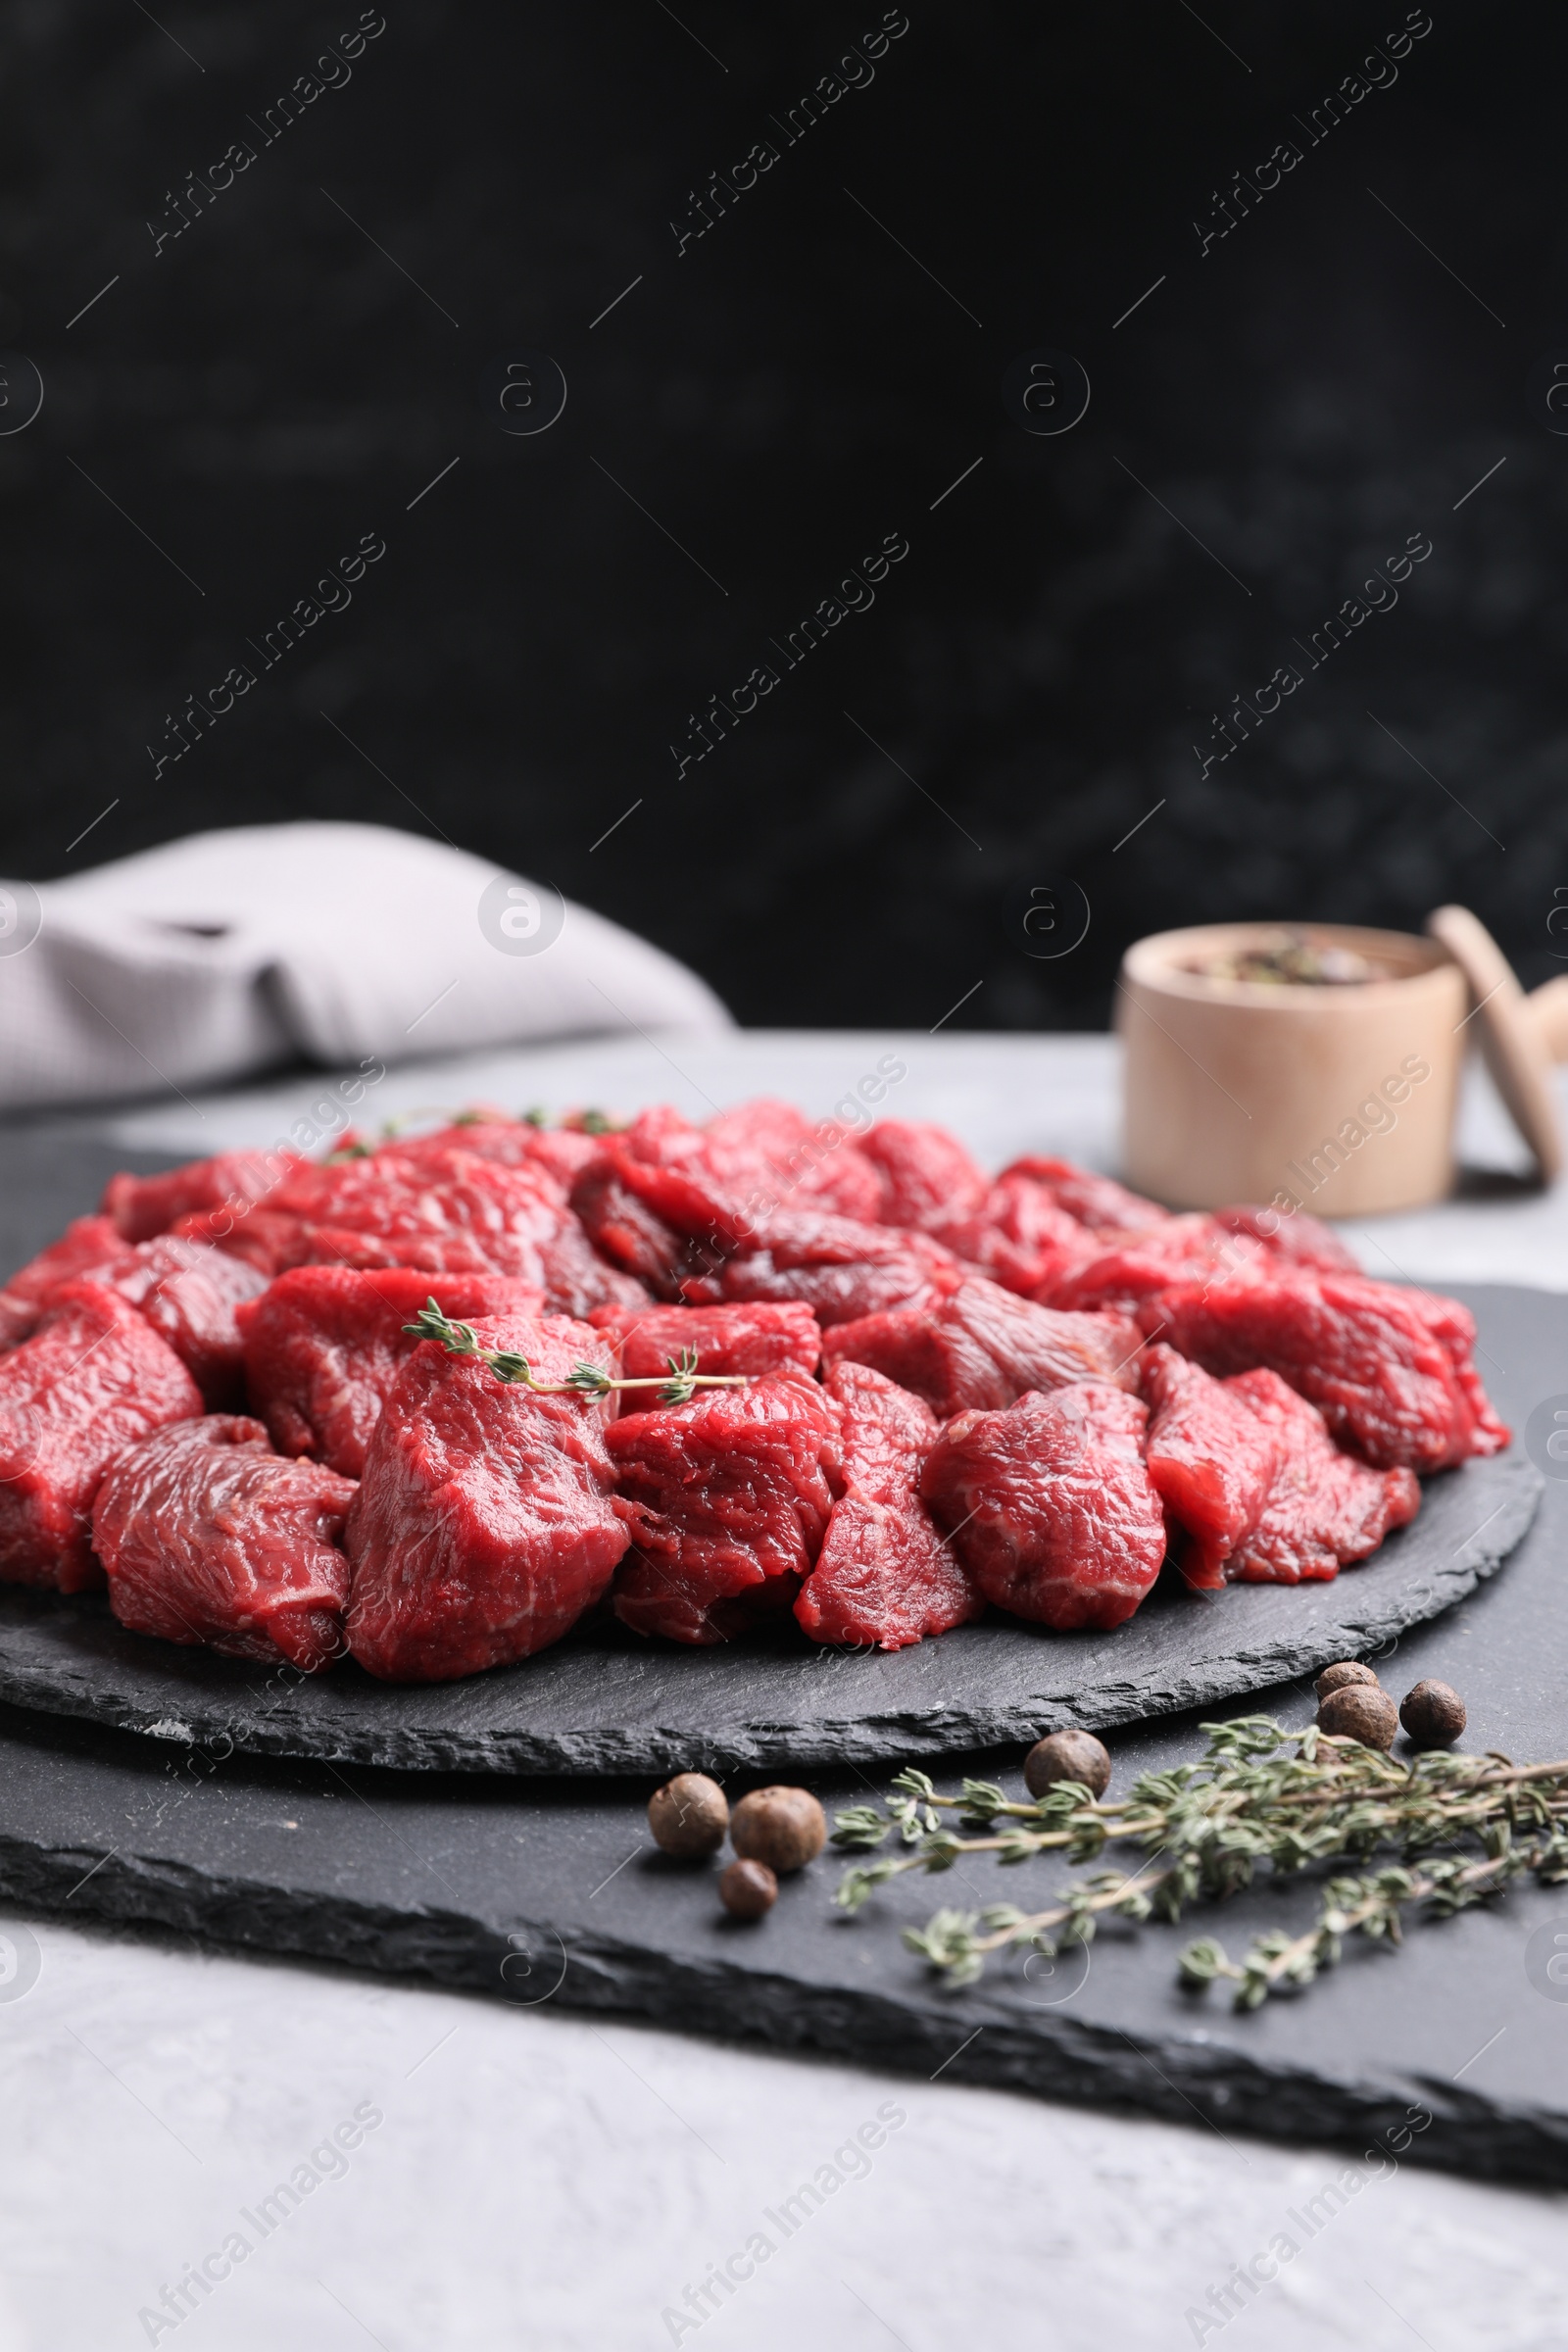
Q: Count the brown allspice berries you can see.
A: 8